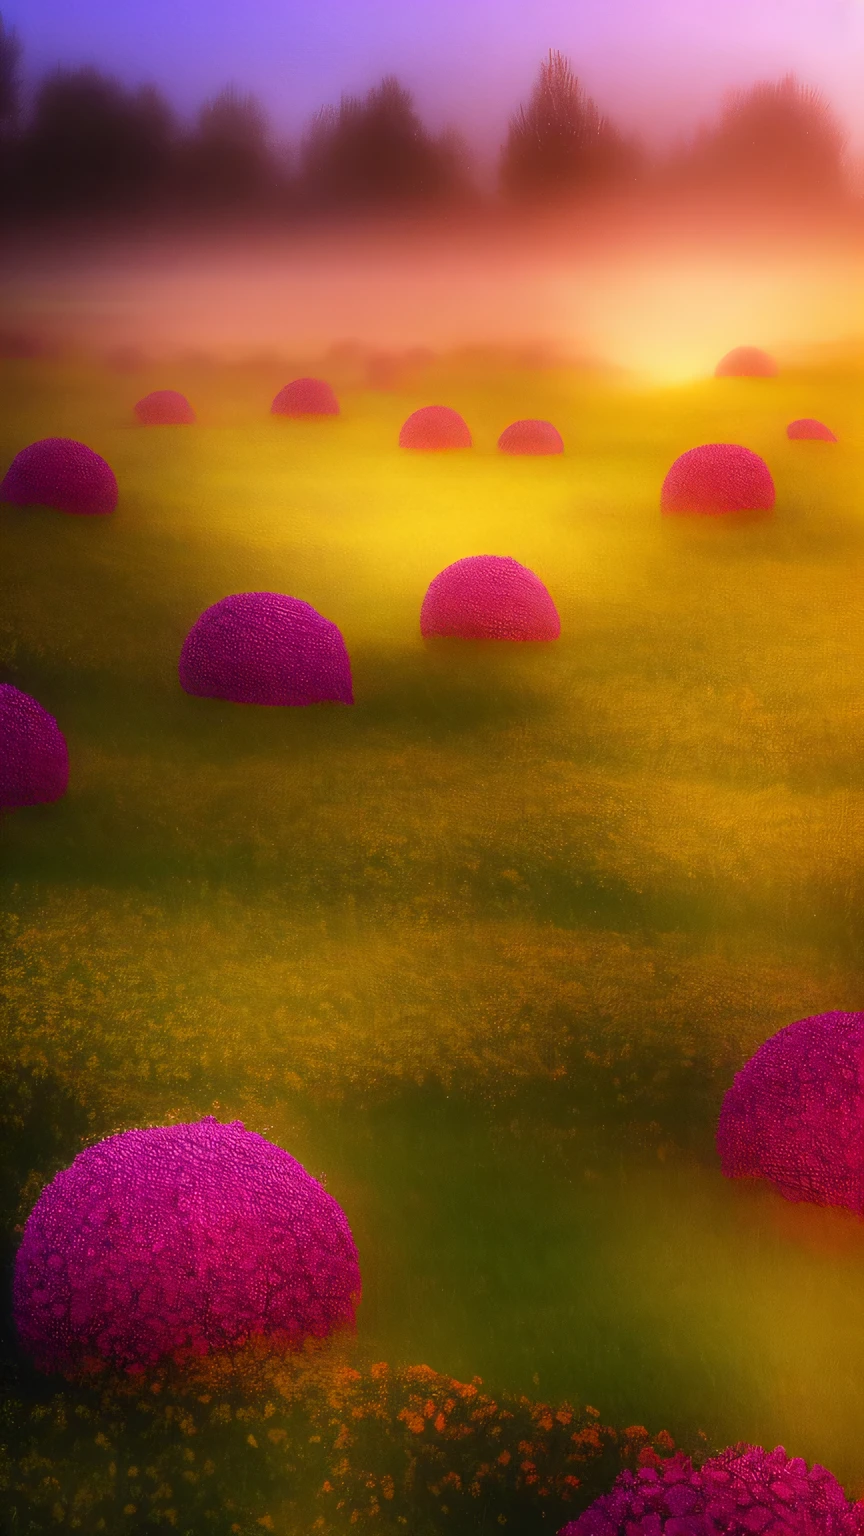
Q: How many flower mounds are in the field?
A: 14